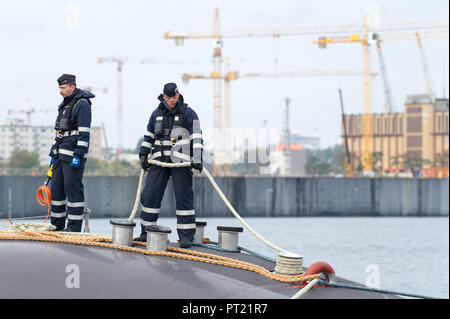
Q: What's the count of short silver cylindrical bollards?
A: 4